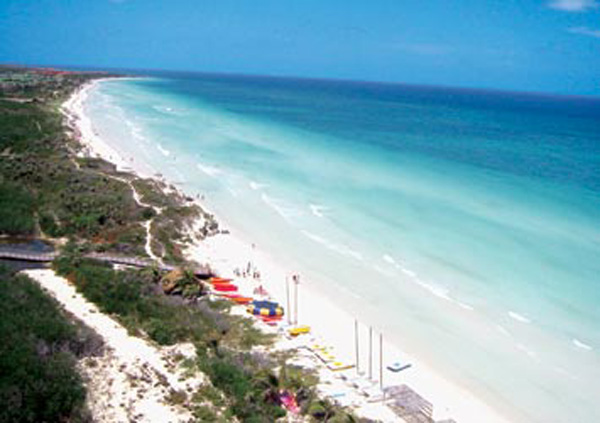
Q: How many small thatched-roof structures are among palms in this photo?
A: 1